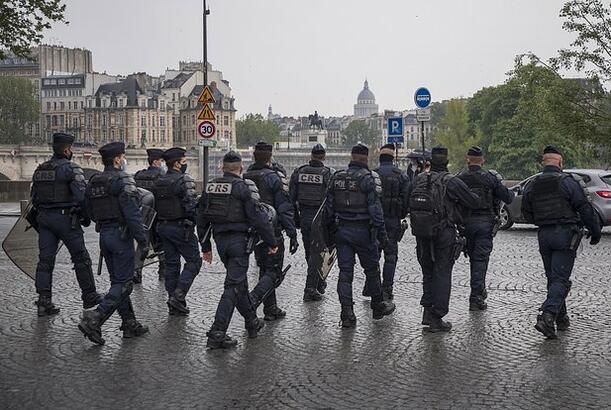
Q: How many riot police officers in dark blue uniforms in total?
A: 12